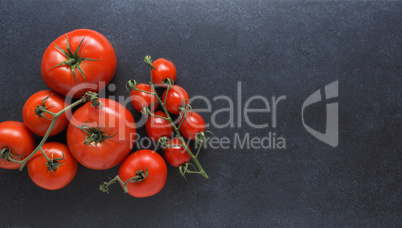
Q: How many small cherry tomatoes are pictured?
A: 6